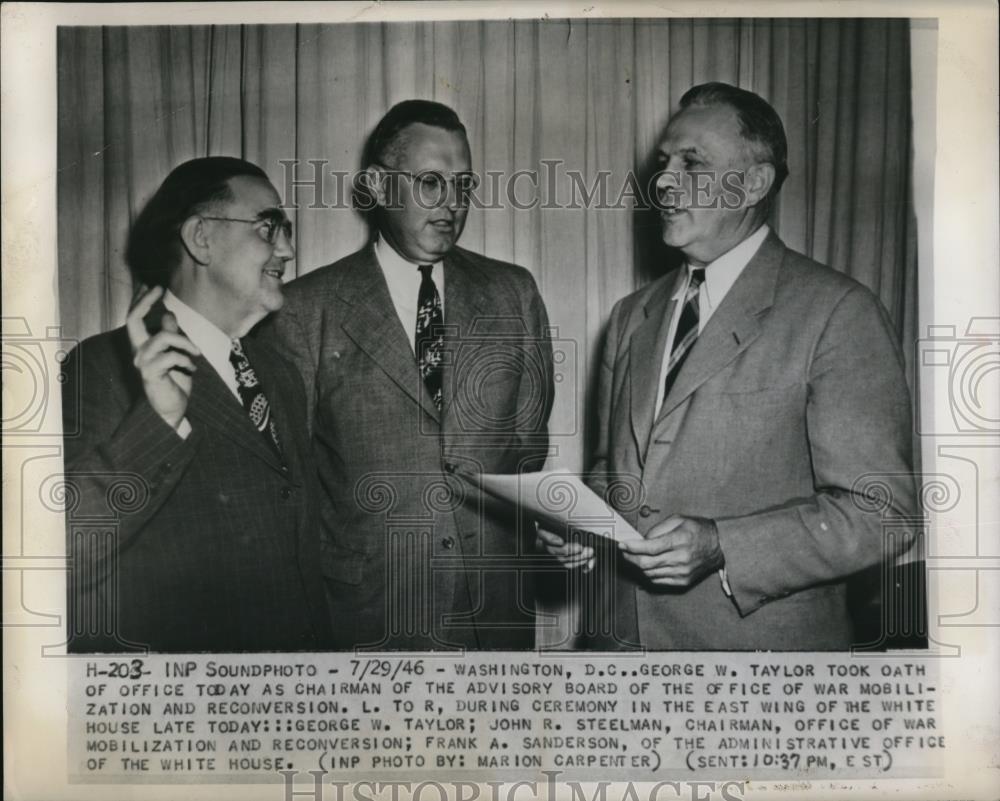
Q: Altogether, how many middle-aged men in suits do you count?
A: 3